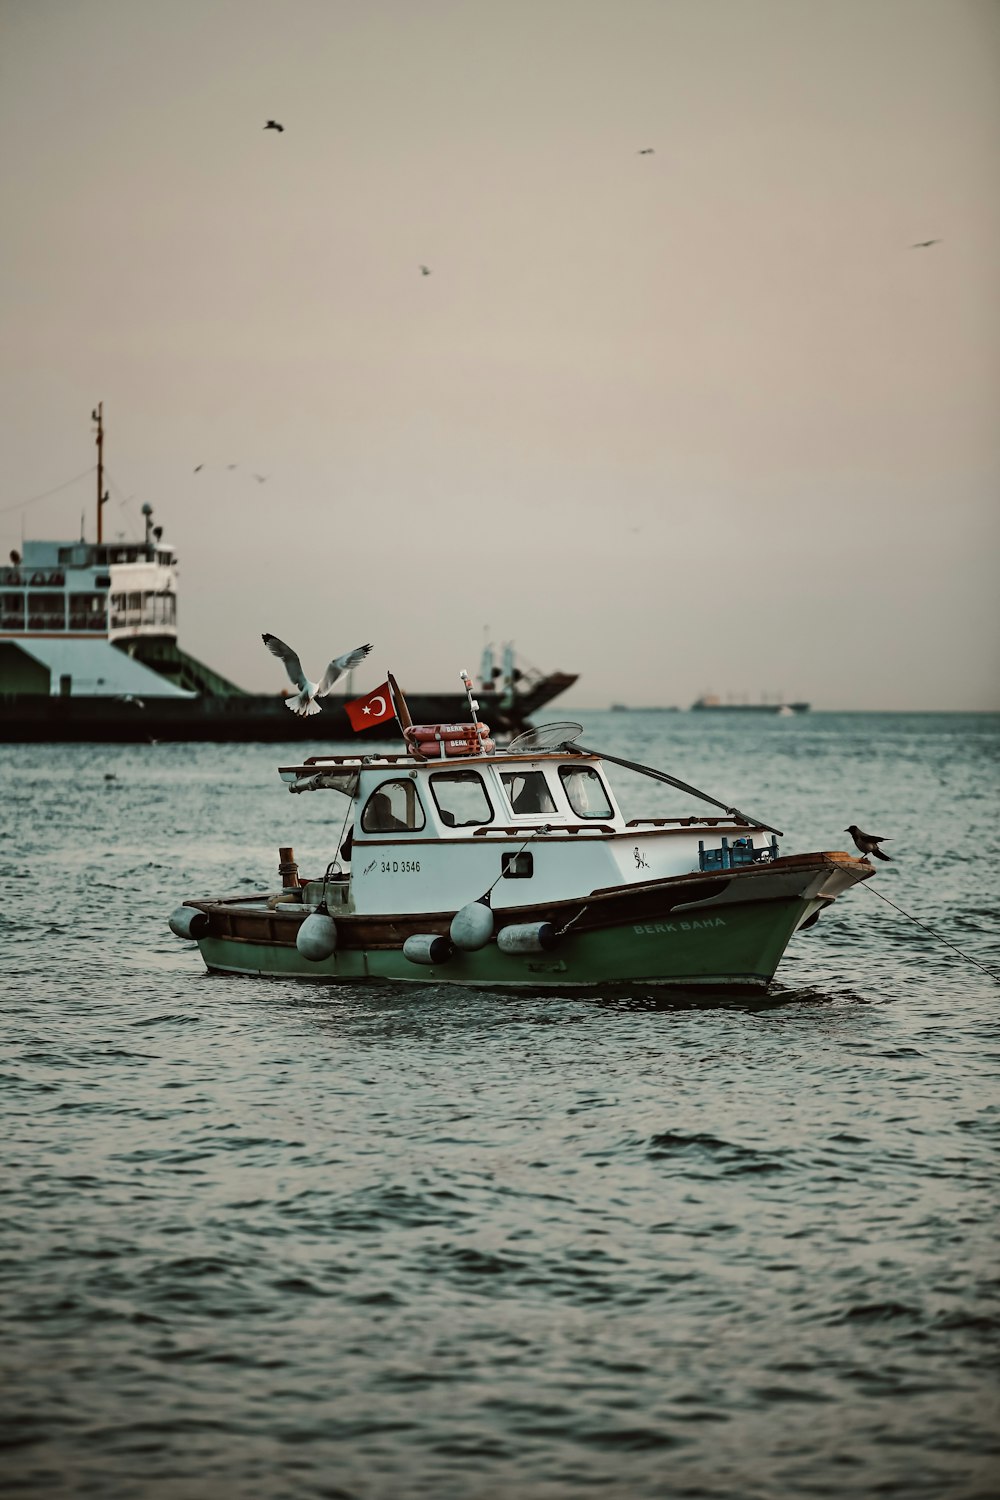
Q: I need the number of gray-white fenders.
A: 5